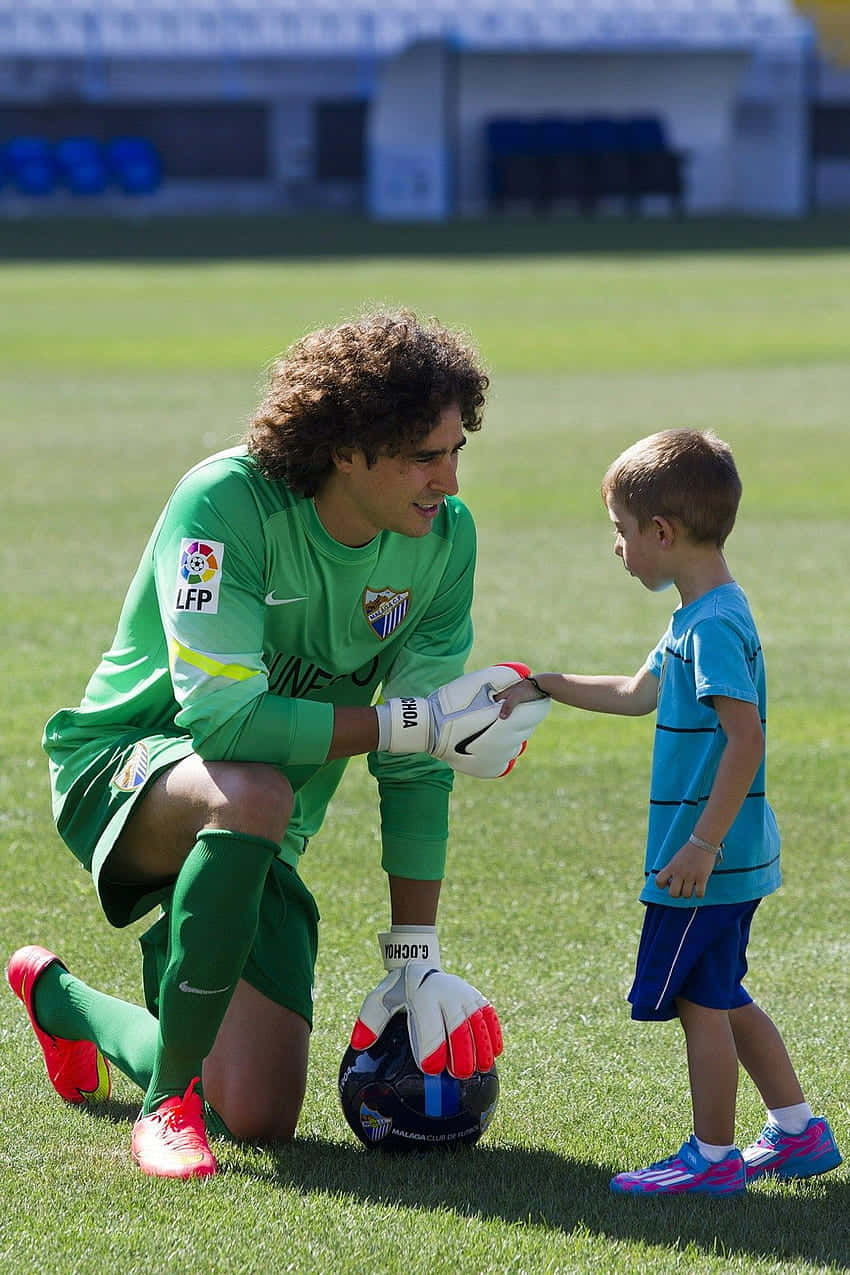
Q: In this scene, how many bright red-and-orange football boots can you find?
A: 2